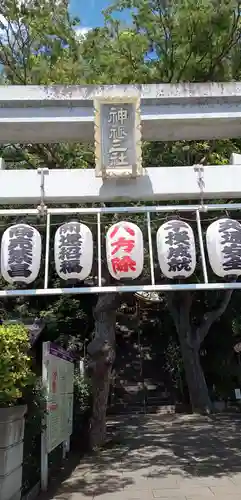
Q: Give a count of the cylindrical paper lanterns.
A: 5